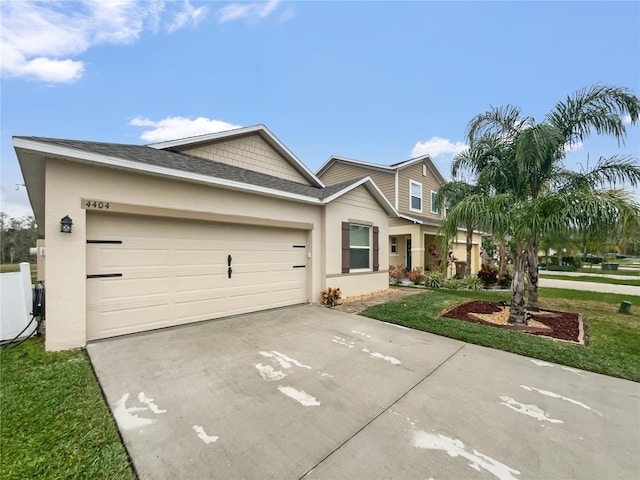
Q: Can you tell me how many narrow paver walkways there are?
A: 1